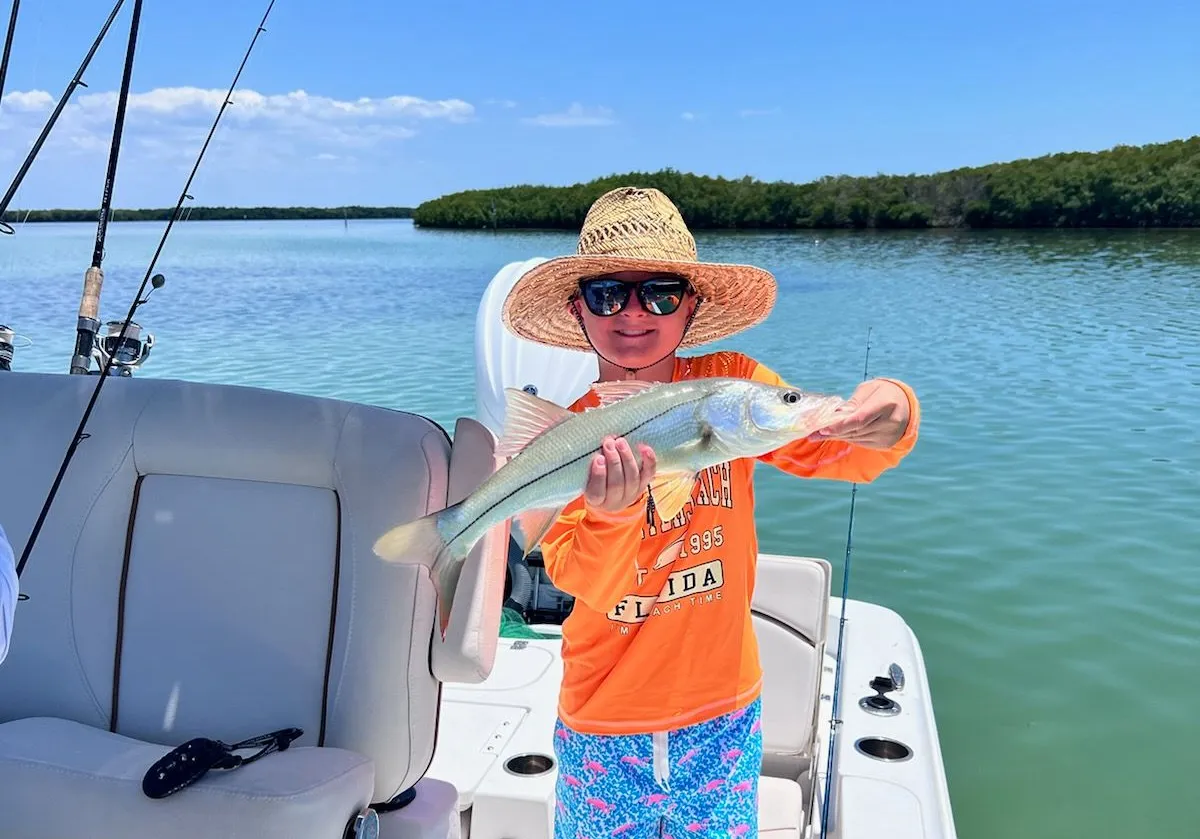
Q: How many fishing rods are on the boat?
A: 5